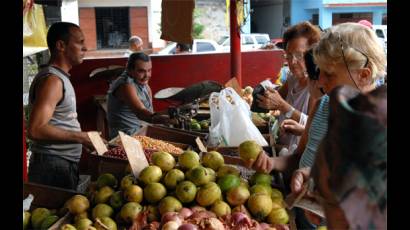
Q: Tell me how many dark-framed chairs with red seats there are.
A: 0